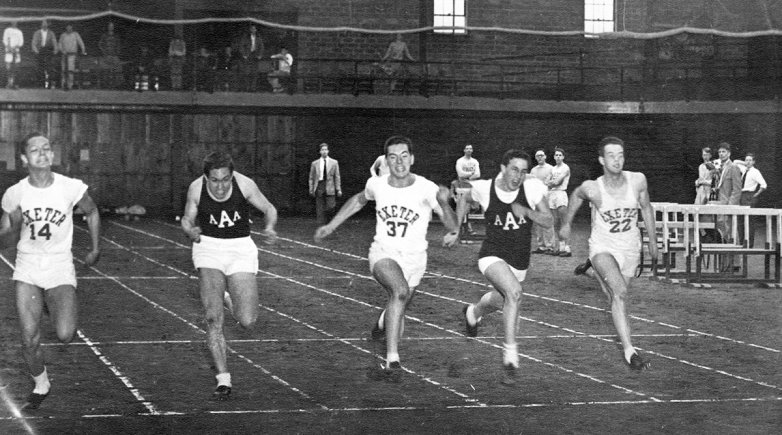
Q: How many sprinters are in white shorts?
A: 5